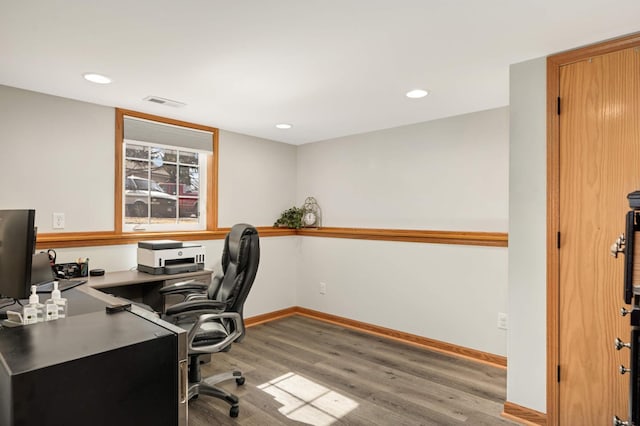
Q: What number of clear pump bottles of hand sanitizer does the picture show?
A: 2